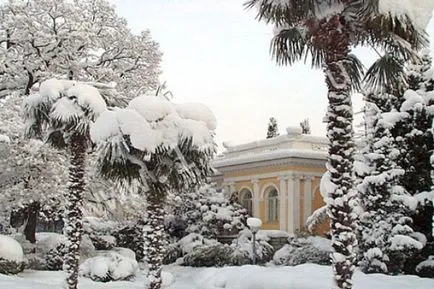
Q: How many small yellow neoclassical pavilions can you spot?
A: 1